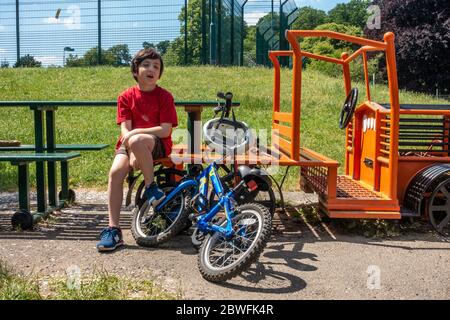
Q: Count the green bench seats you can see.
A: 2